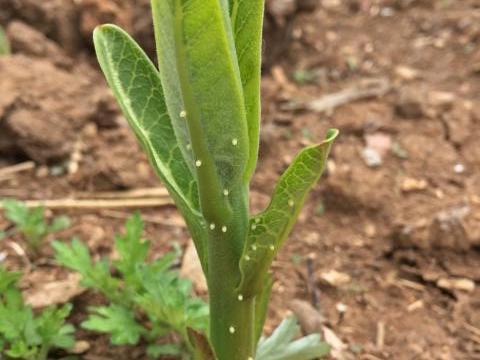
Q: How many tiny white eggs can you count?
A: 15